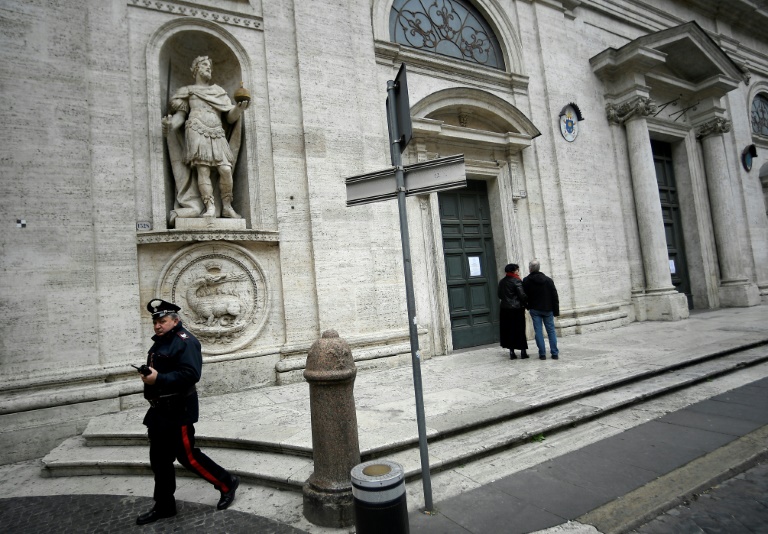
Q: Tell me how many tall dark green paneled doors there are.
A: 2